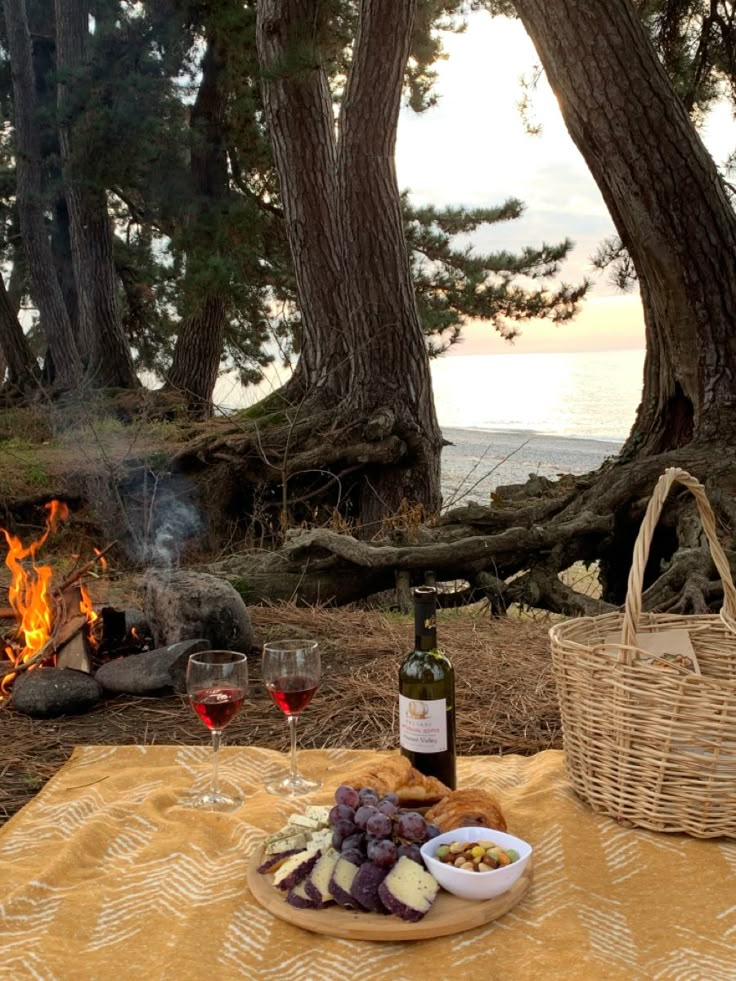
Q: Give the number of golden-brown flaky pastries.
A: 2